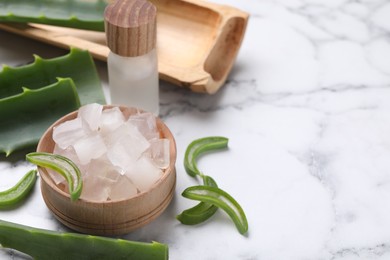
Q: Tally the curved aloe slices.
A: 5